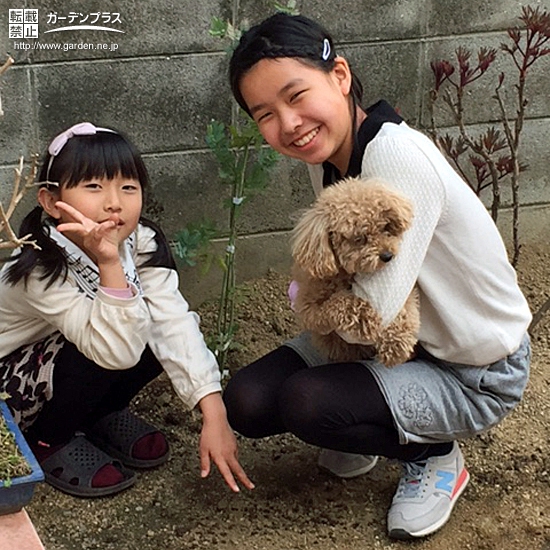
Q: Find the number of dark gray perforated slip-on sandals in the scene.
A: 2